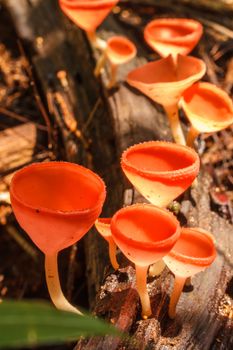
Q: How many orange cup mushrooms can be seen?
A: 10